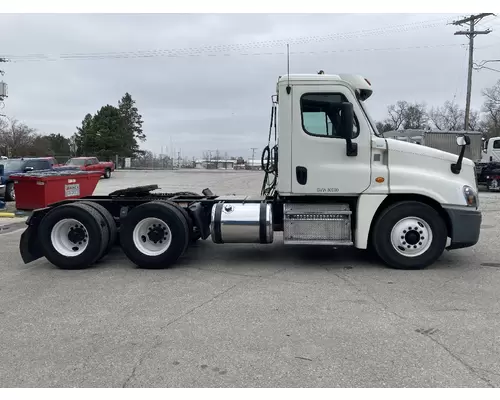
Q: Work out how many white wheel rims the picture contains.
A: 3